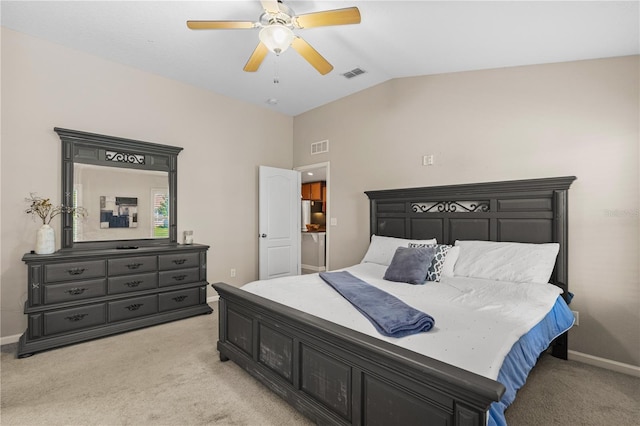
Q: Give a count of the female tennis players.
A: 0